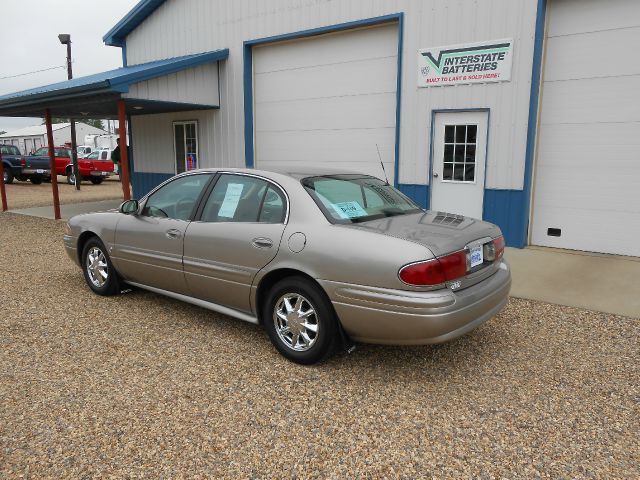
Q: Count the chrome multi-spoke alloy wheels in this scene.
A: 2